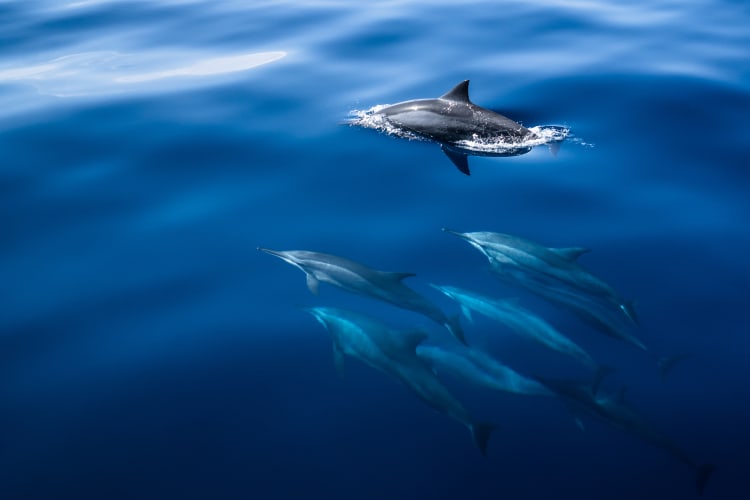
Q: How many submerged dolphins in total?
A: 7